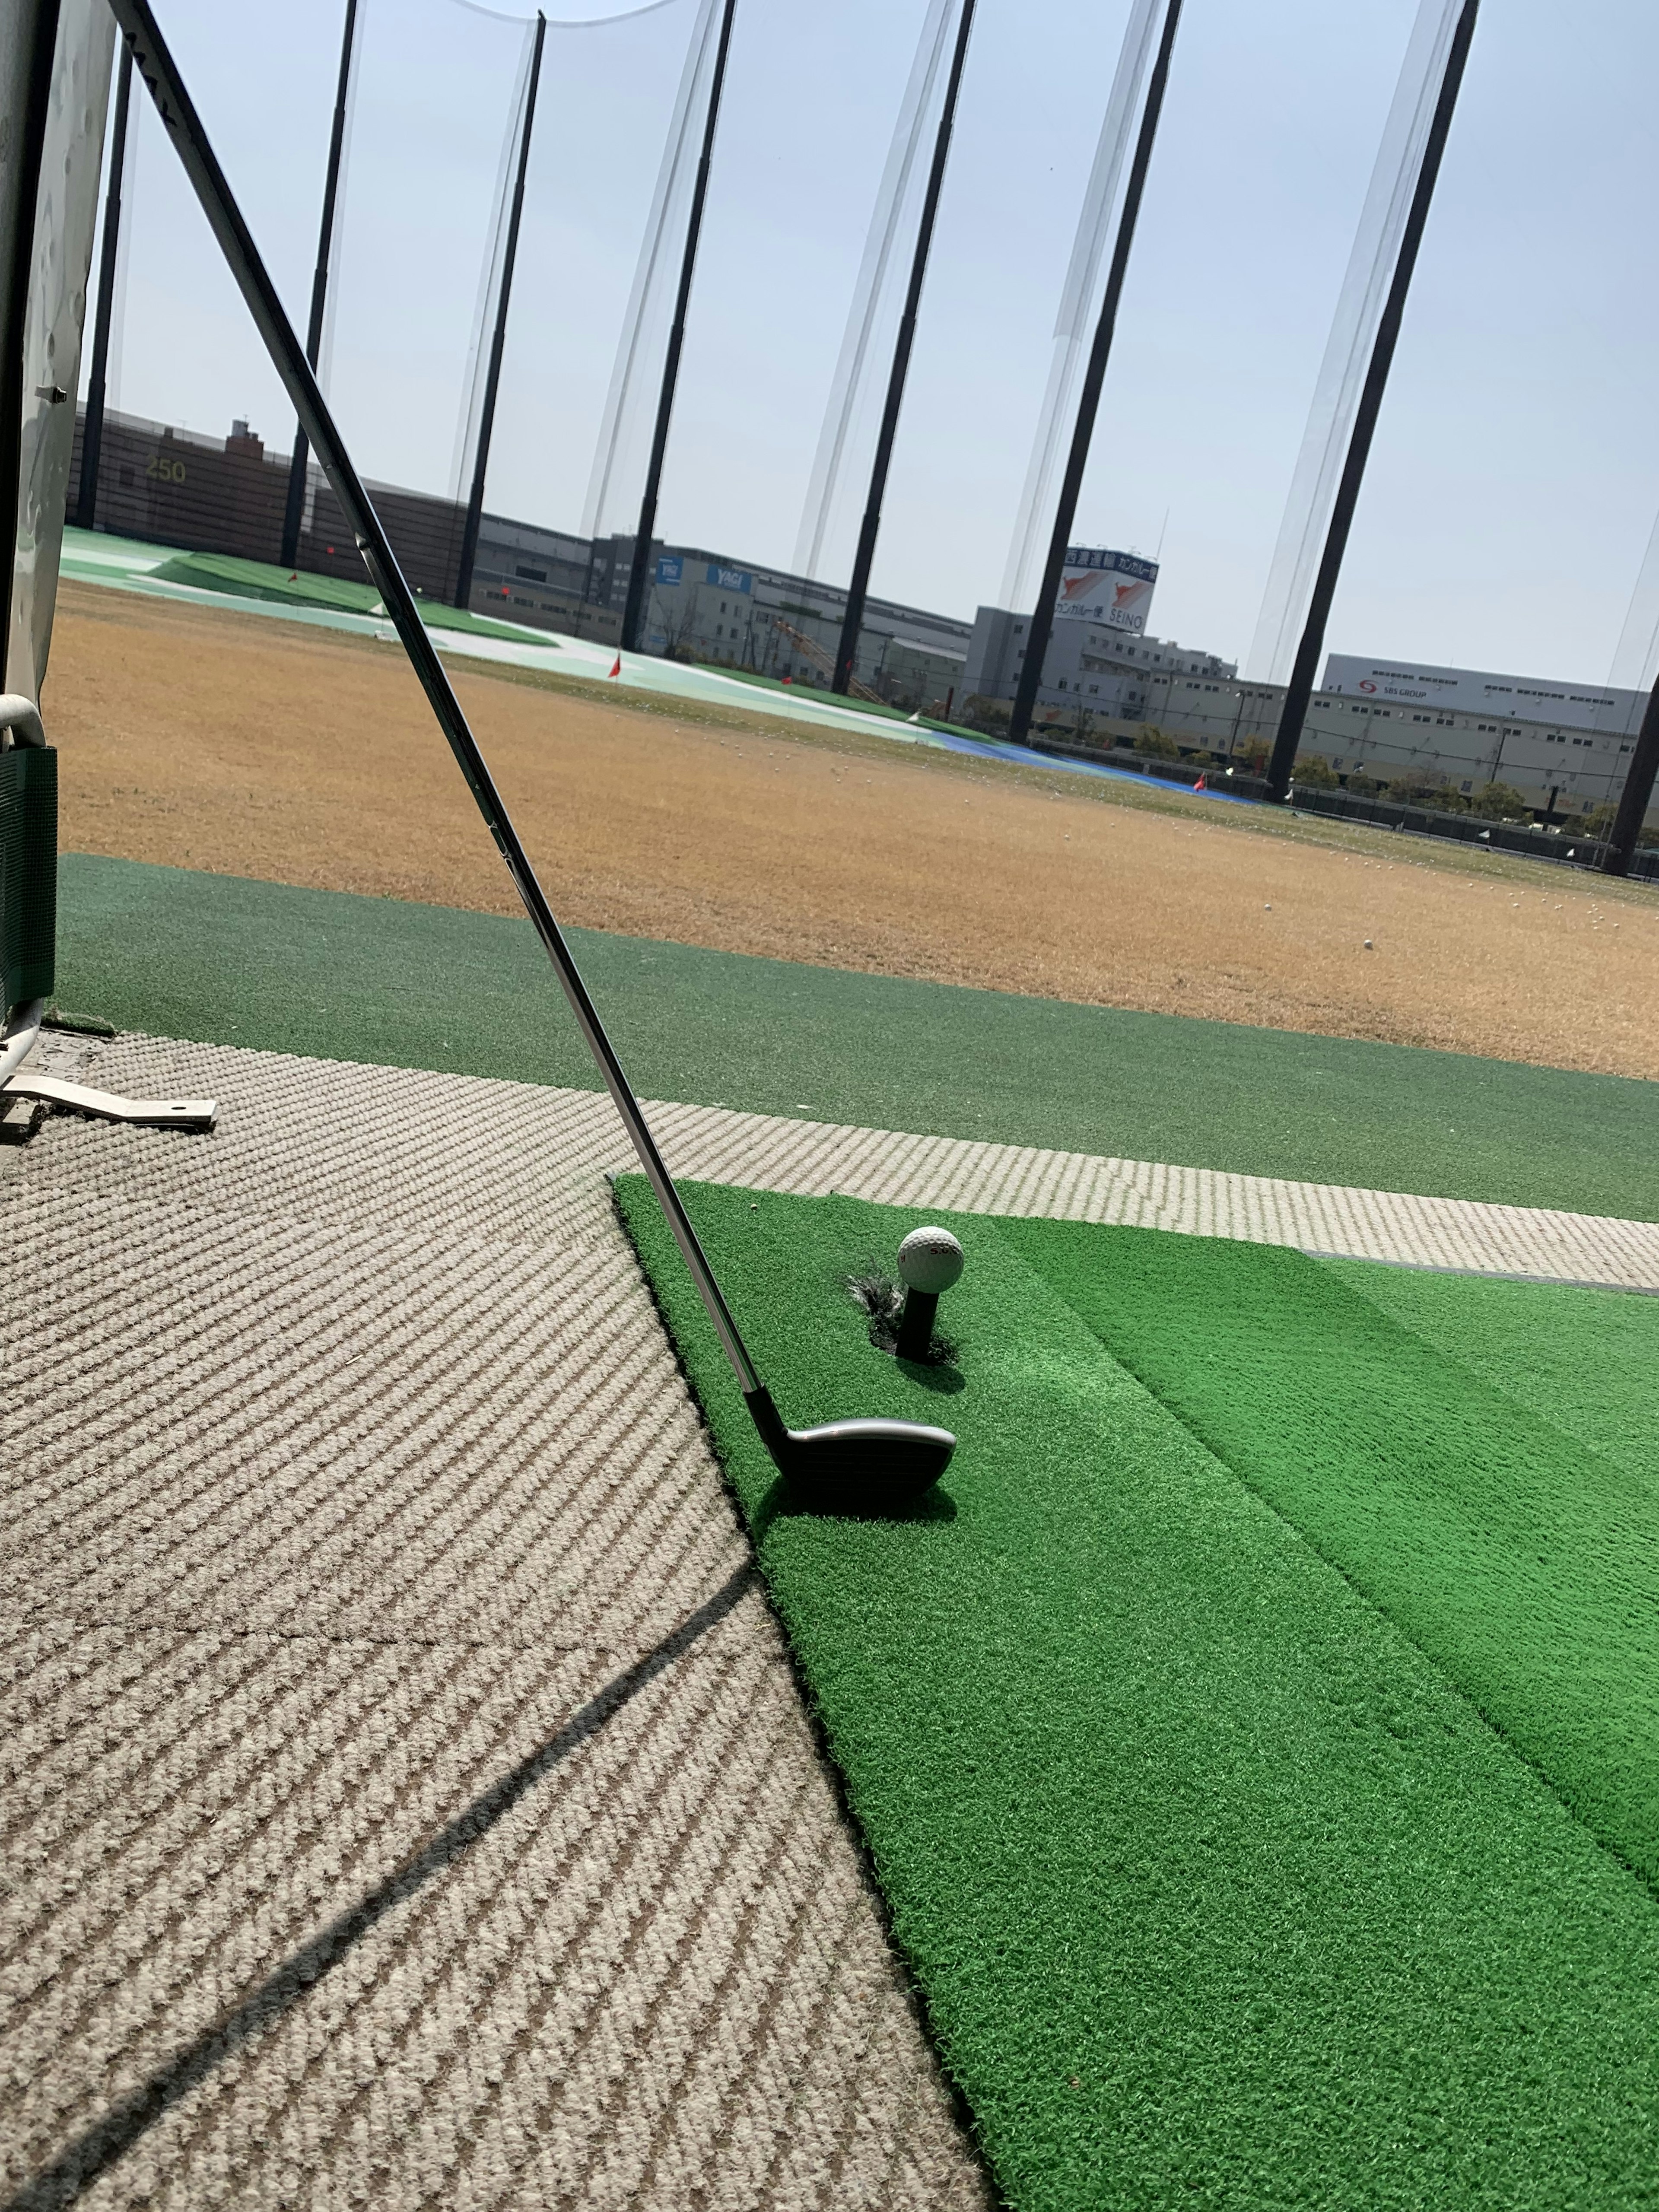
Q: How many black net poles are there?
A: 8